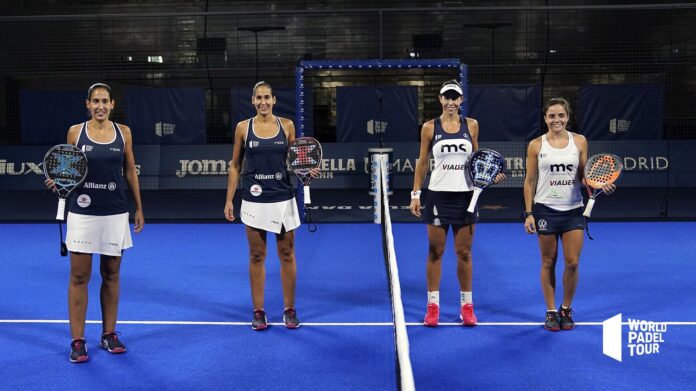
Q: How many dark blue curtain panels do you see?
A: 6